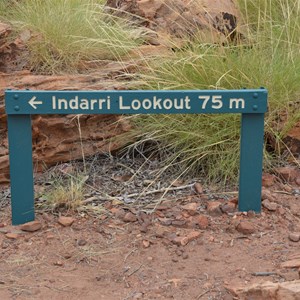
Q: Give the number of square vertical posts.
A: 2